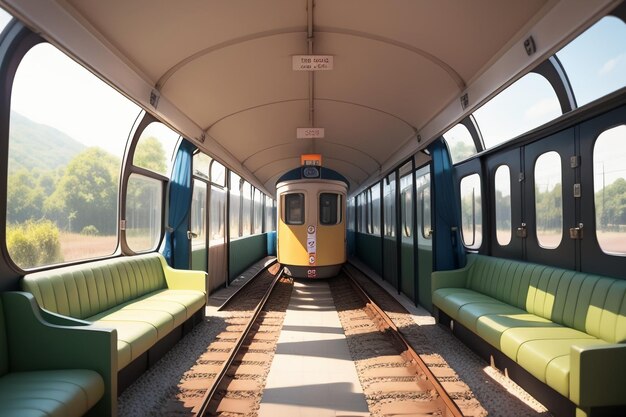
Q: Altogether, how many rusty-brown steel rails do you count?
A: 2